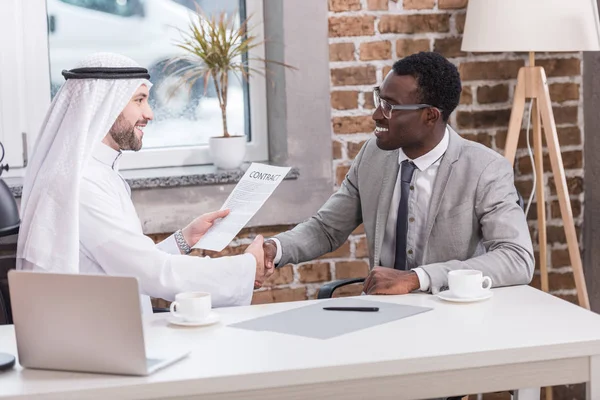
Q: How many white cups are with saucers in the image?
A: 2